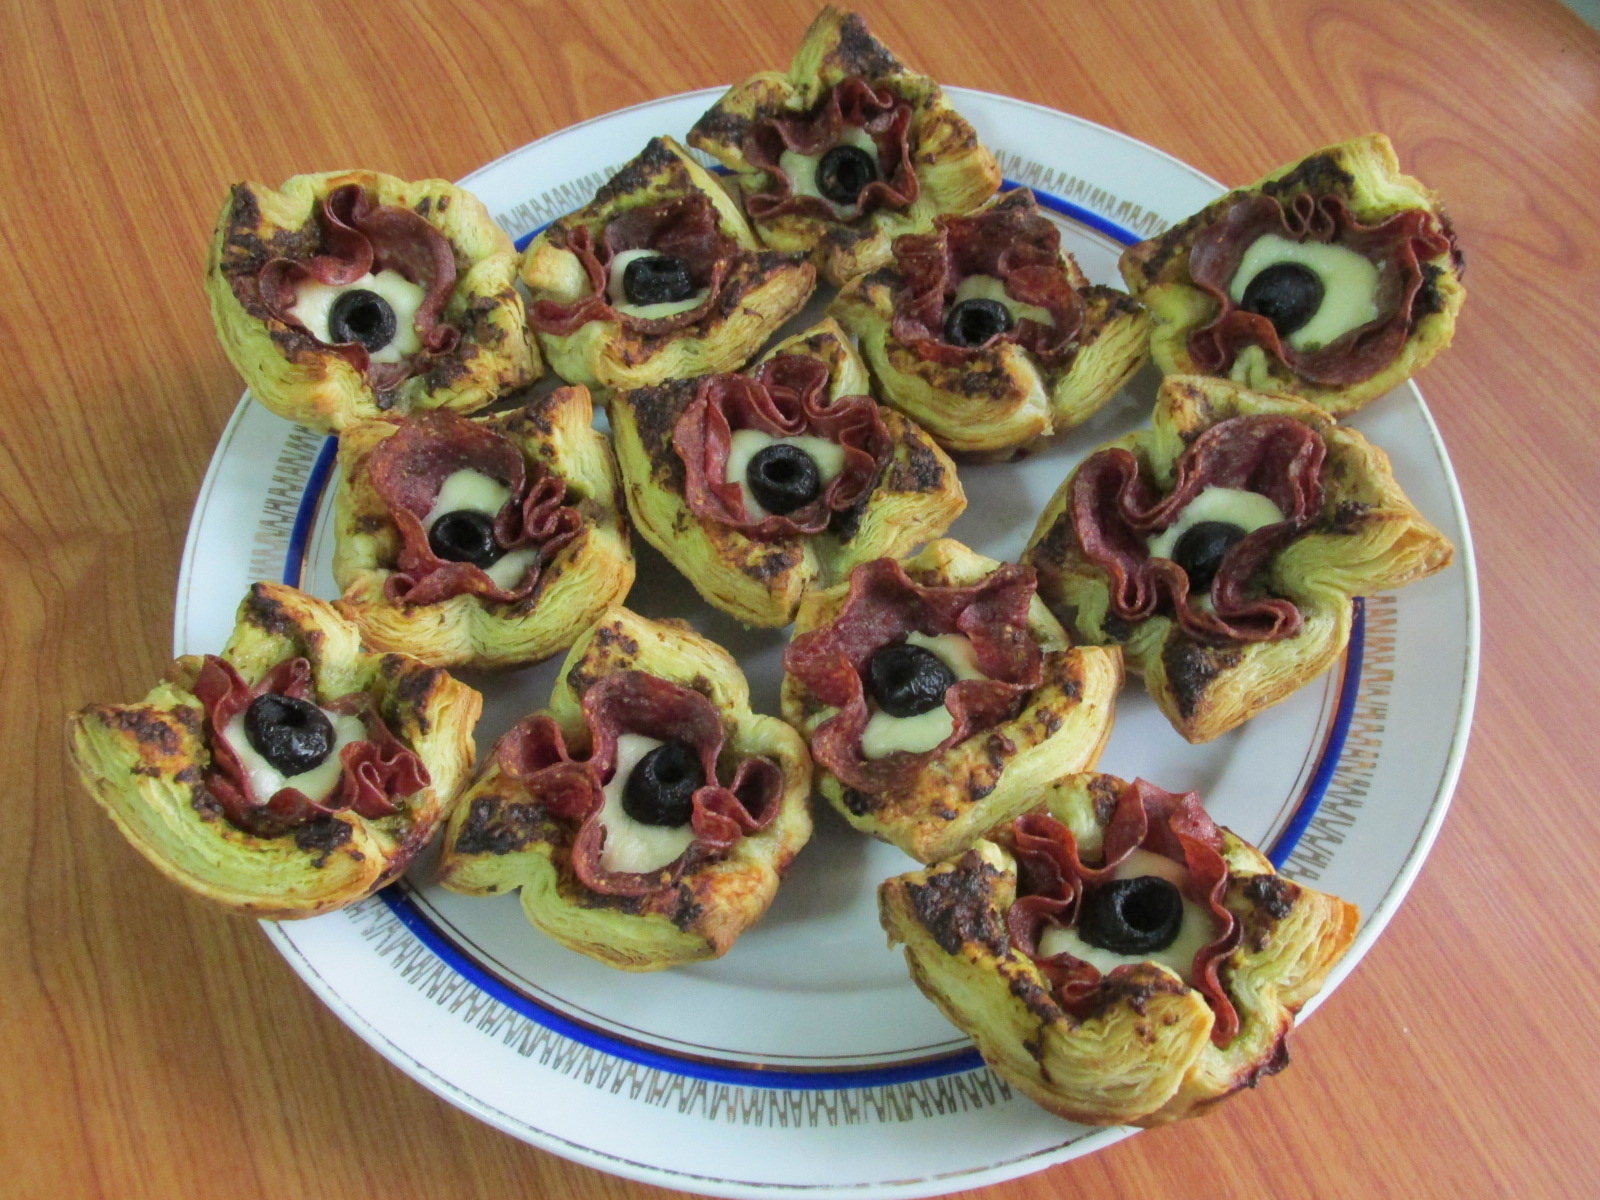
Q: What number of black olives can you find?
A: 12